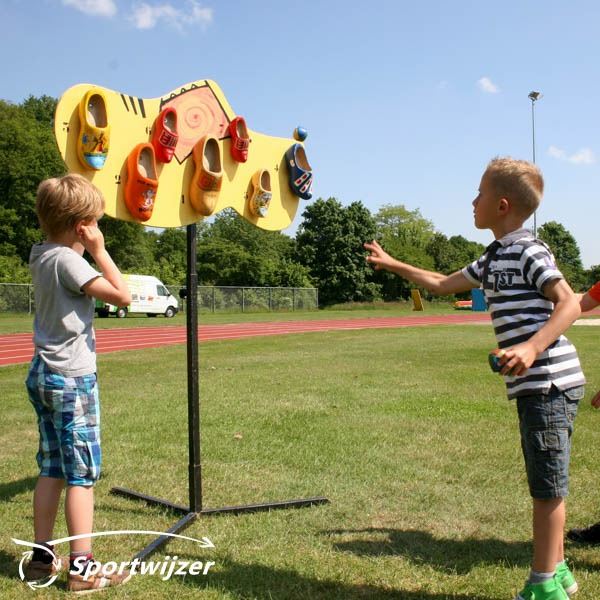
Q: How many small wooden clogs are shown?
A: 7